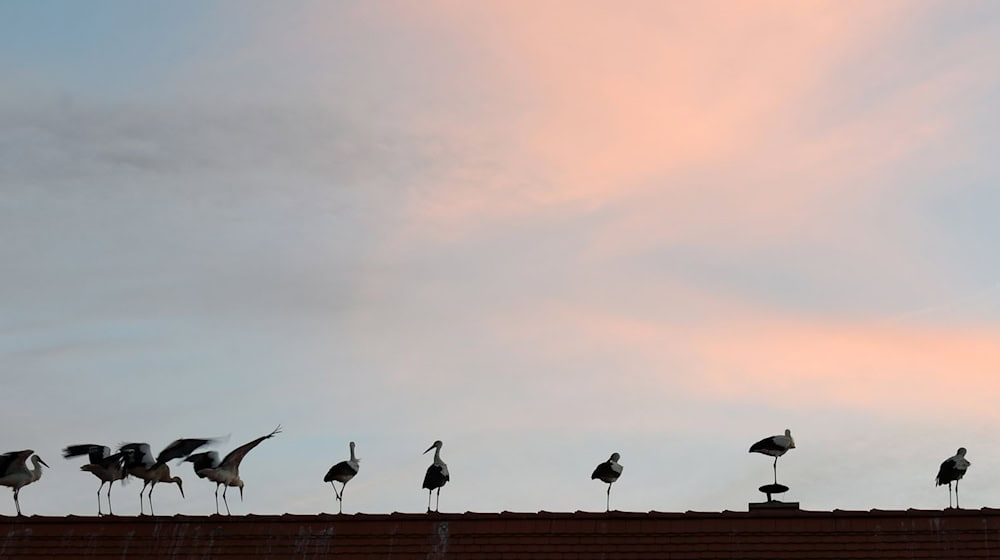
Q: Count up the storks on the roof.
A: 9